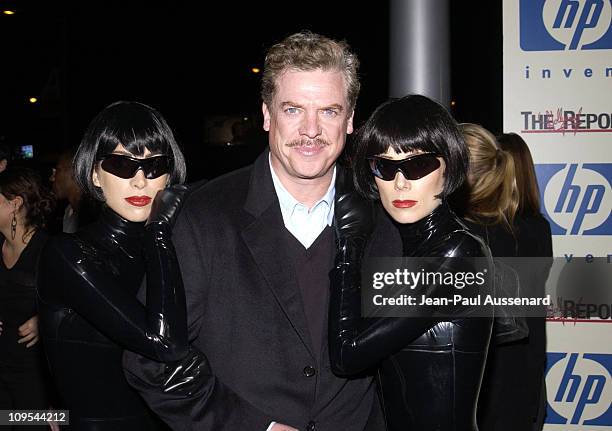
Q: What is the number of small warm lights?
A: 3